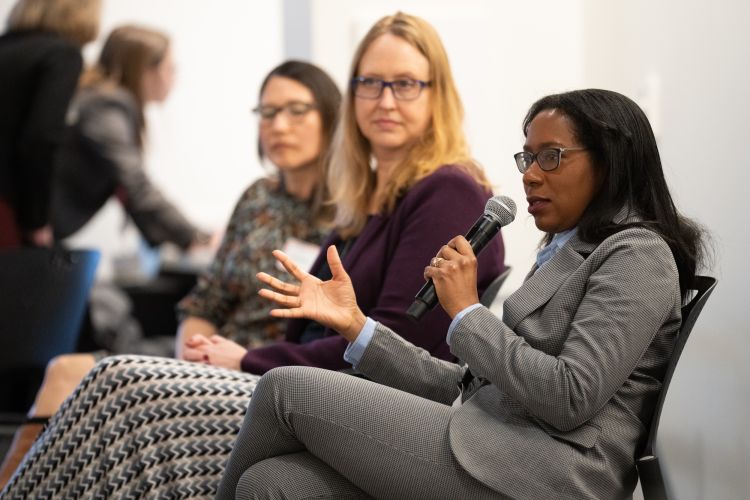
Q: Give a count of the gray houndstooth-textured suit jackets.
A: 1